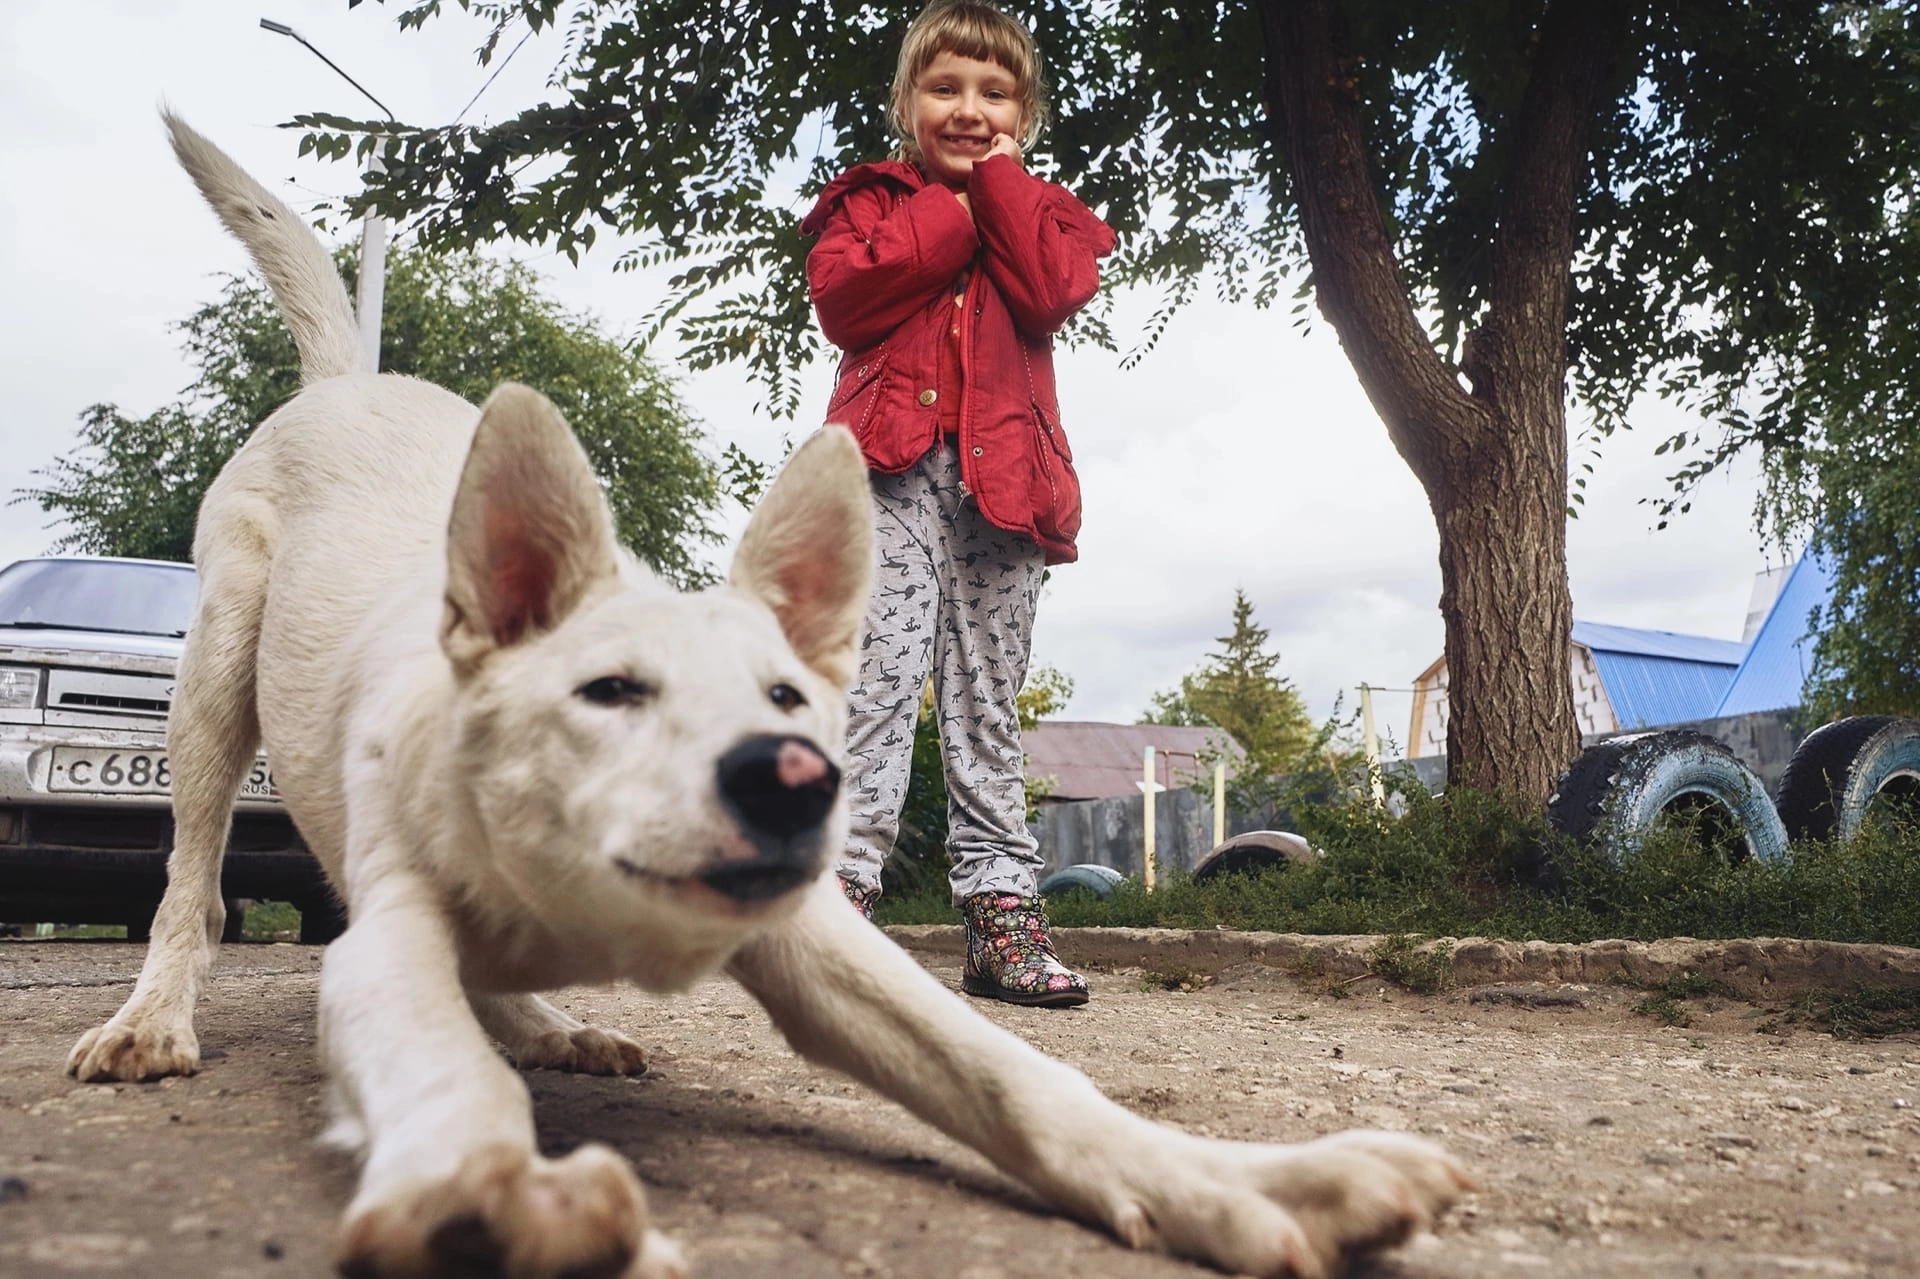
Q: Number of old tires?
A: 4